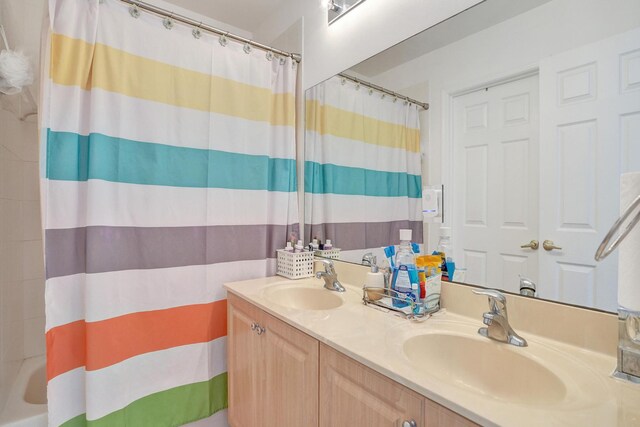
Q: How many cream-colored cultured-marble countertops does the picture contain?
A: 1